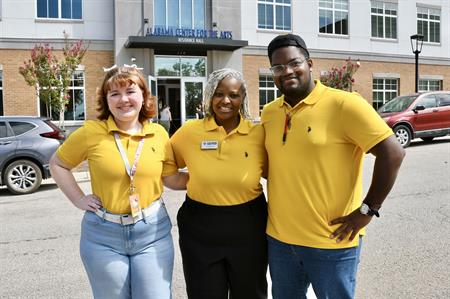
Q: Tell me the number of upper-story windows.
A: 6